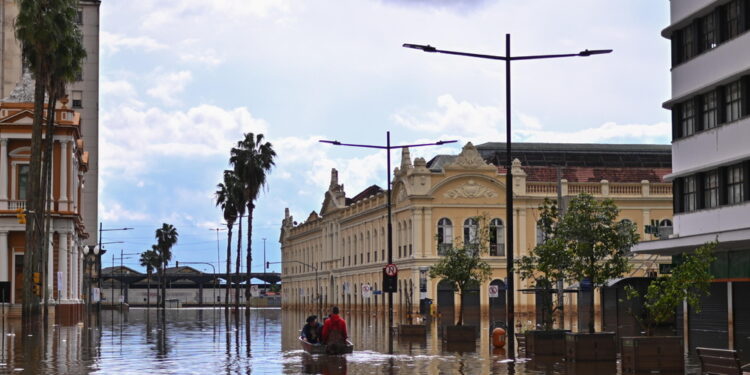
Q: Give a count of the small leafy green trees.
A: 4